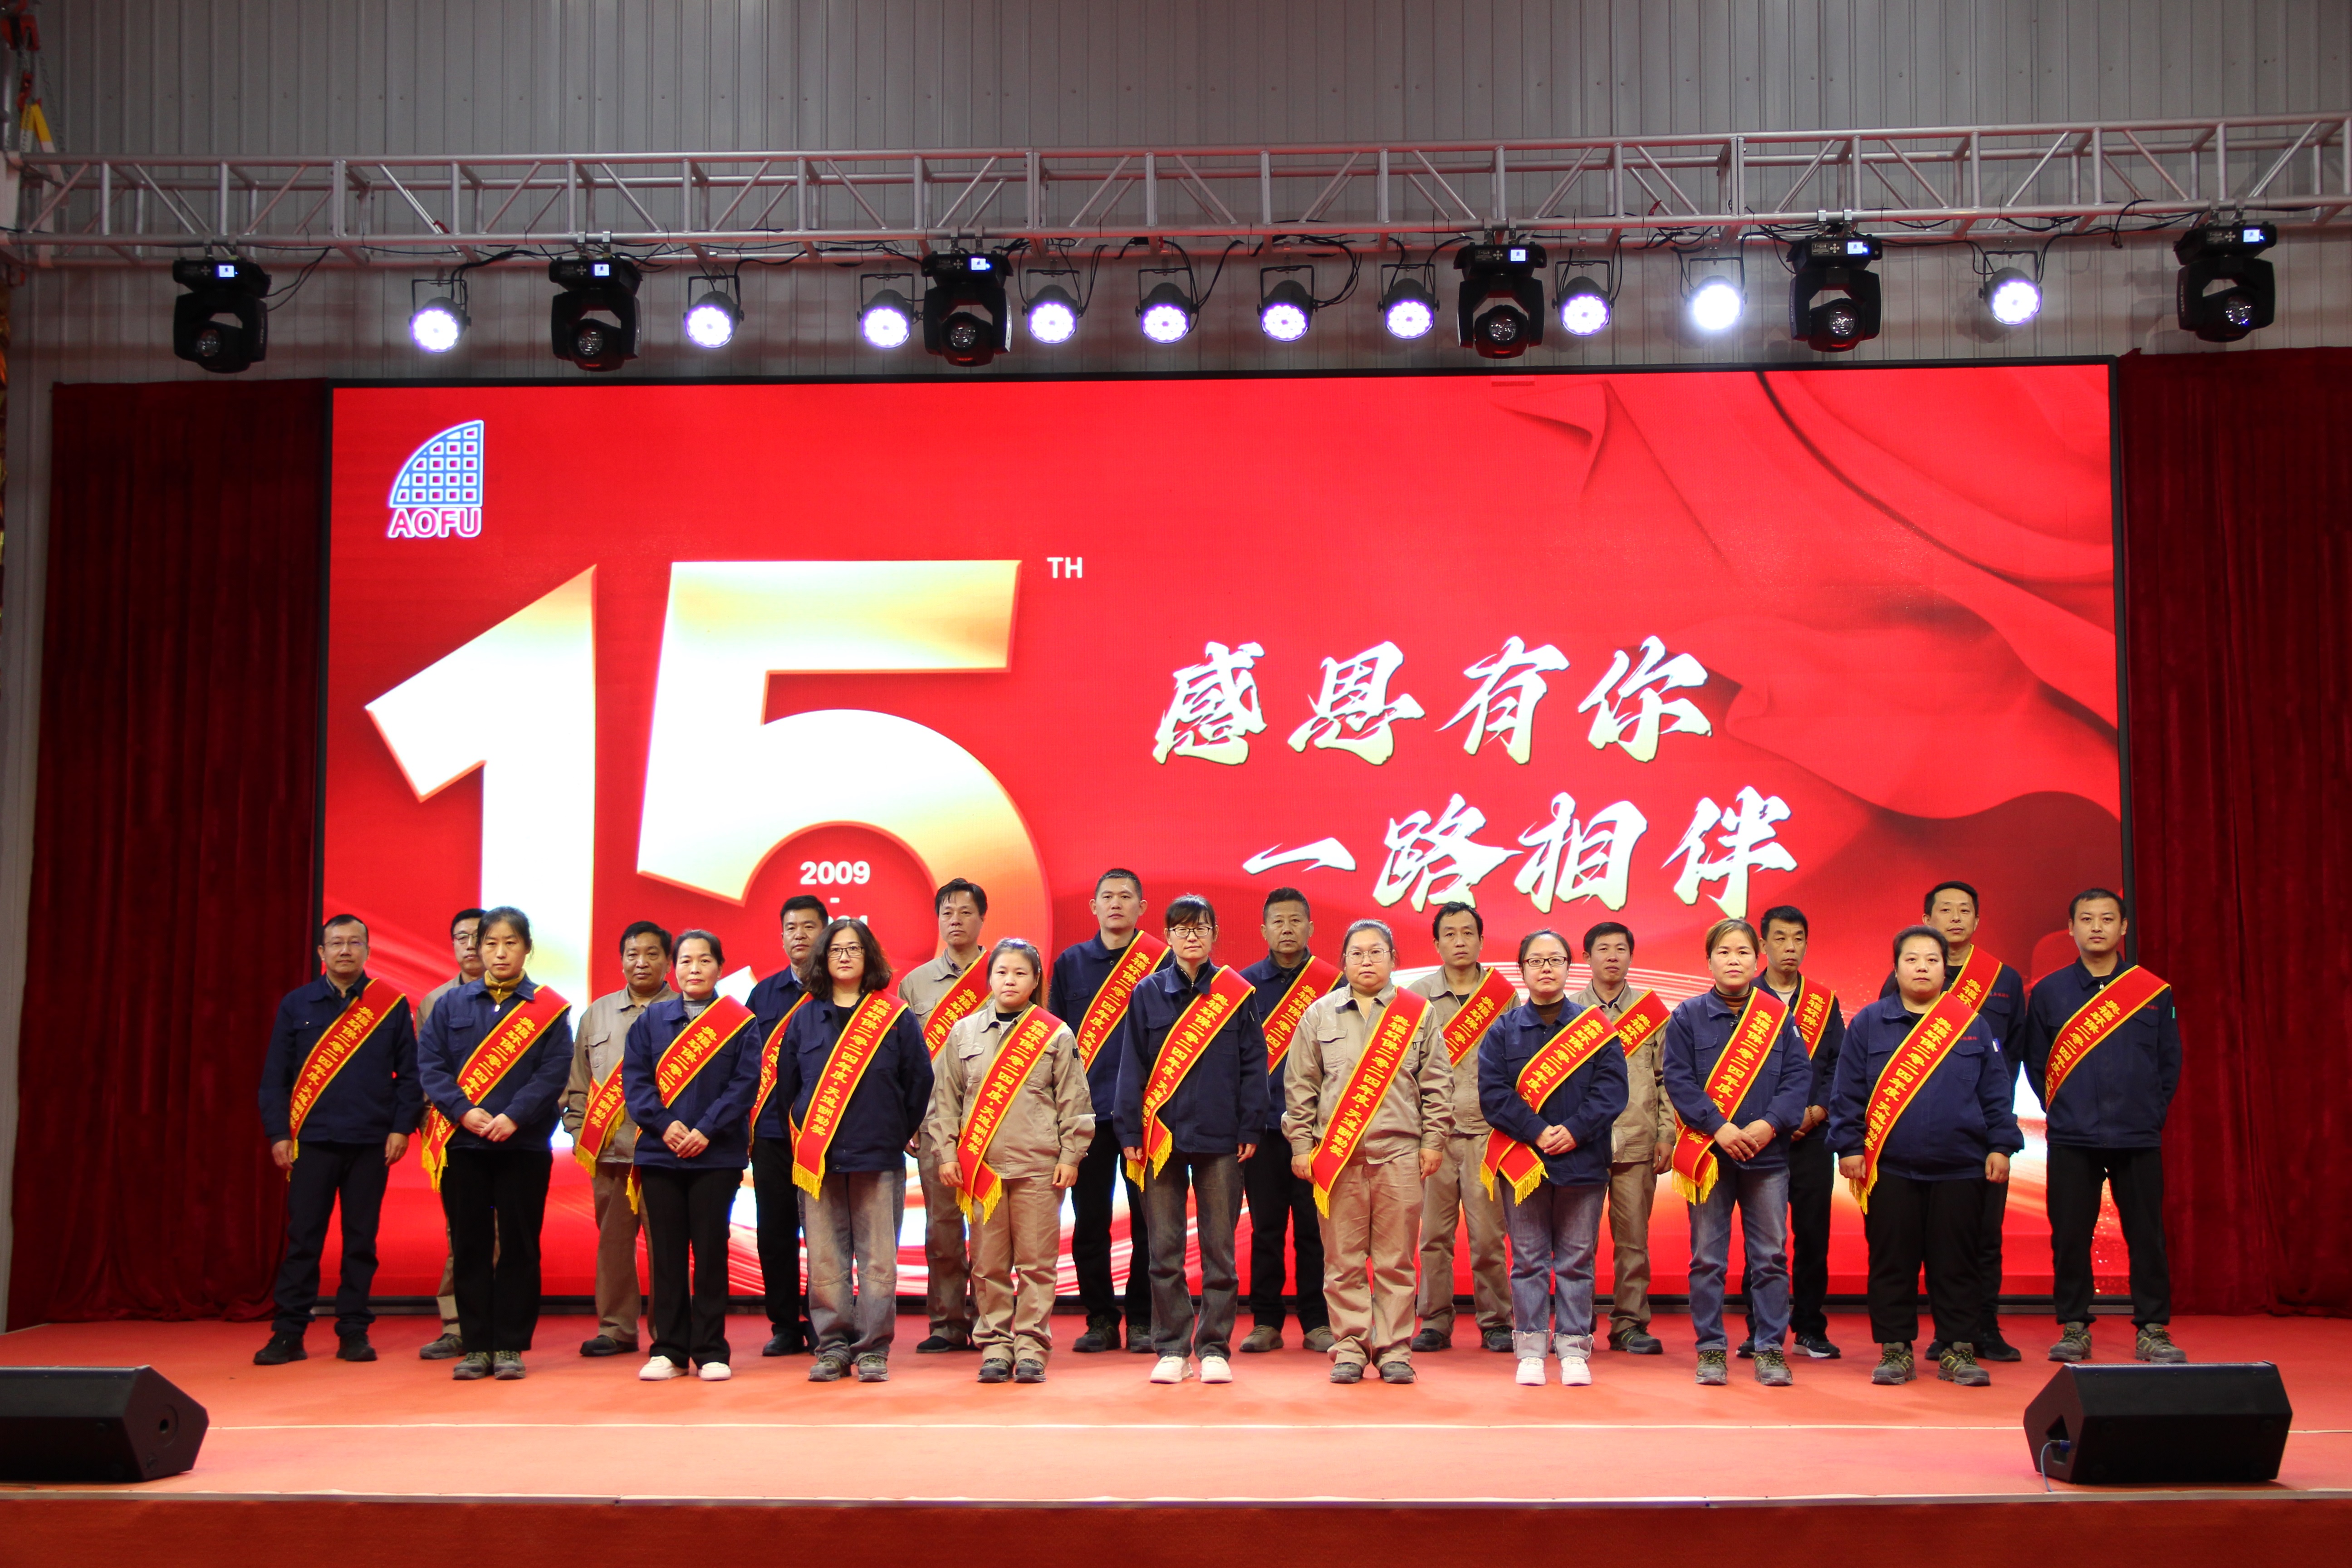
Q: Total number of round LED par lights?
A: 10